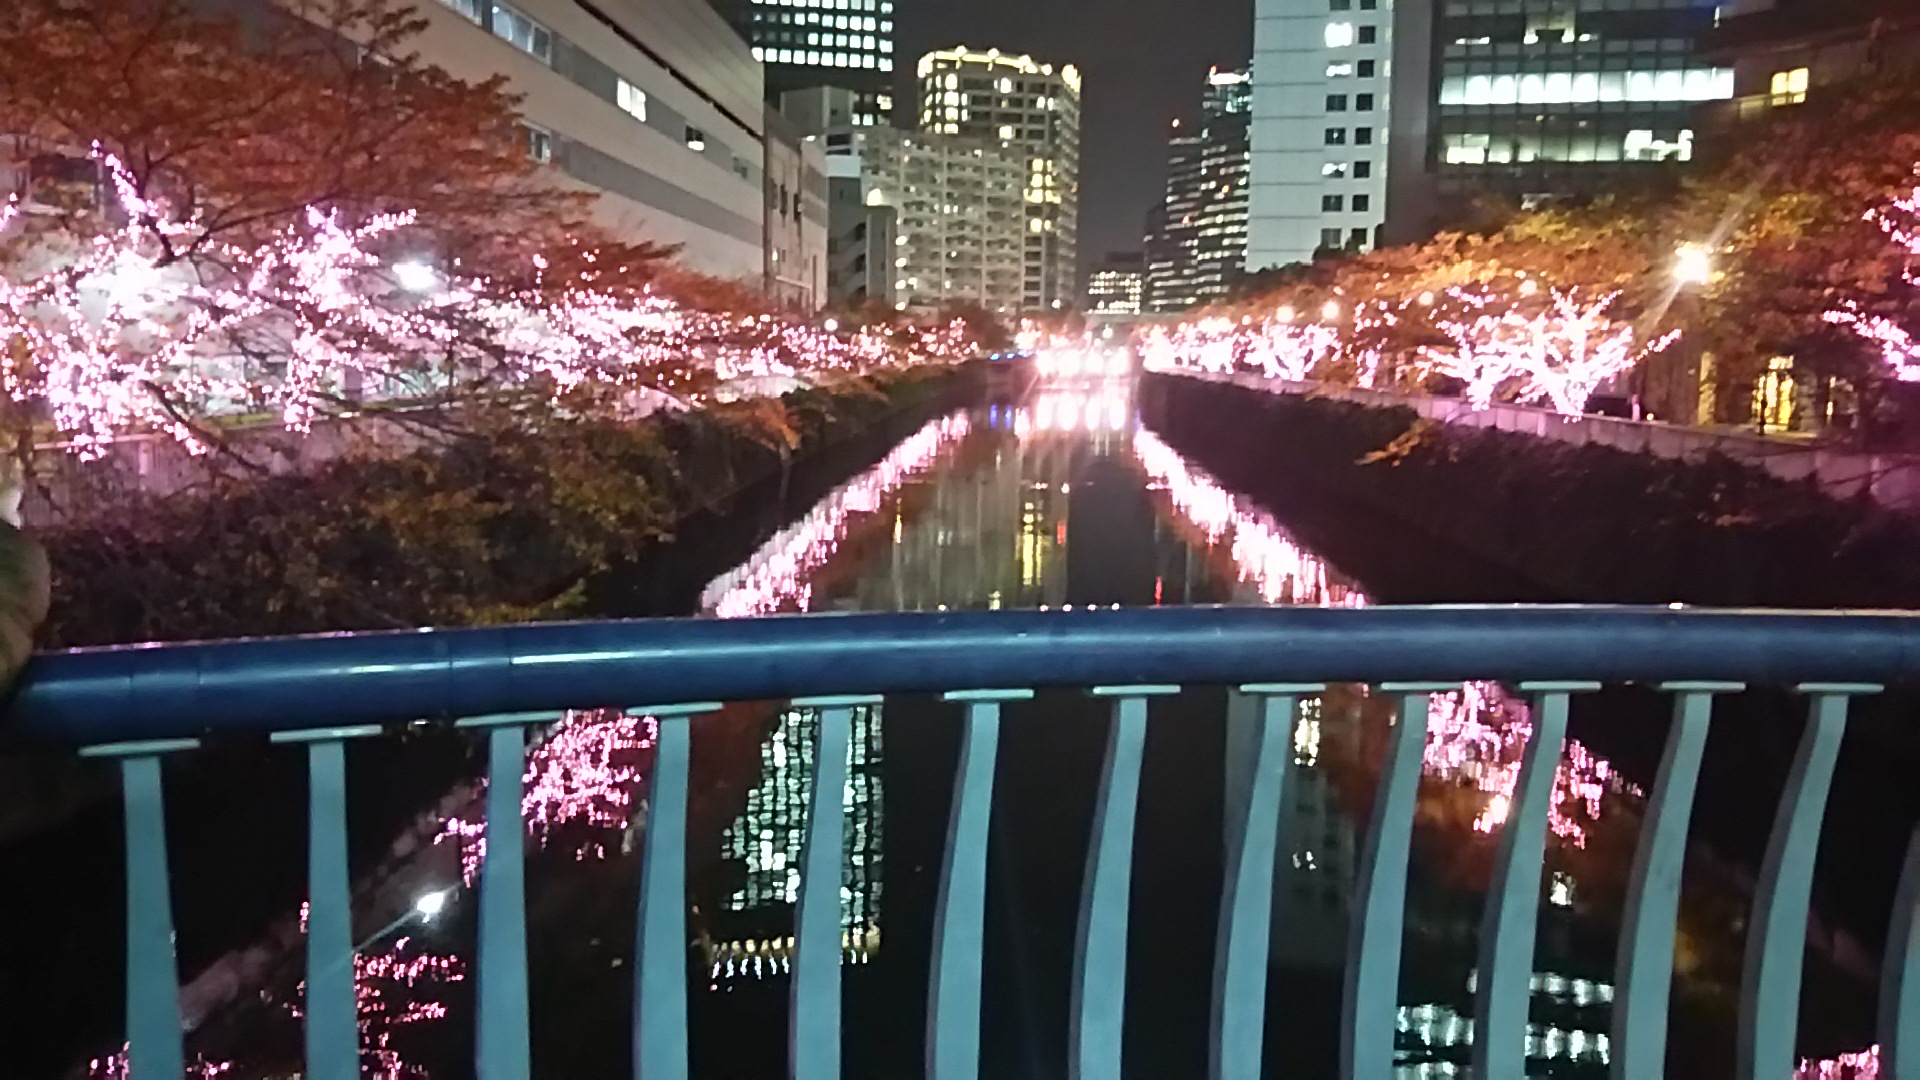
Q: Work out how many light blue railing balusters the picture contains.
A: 13